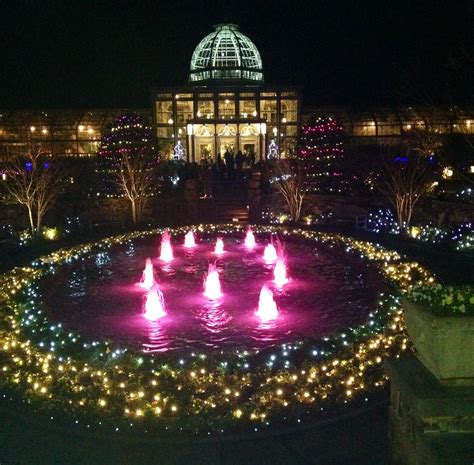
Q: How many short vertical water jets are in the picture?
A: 10